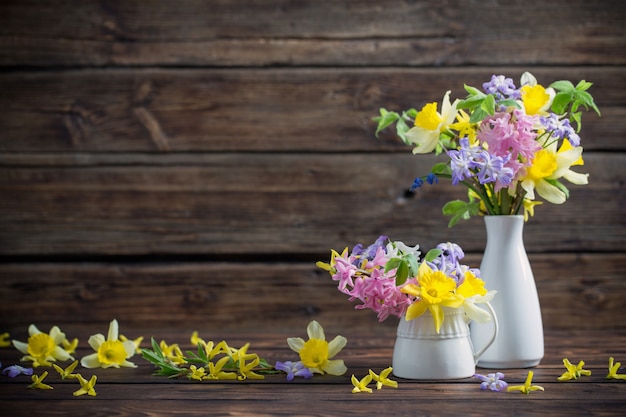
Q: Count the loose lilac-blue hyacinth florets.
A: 3